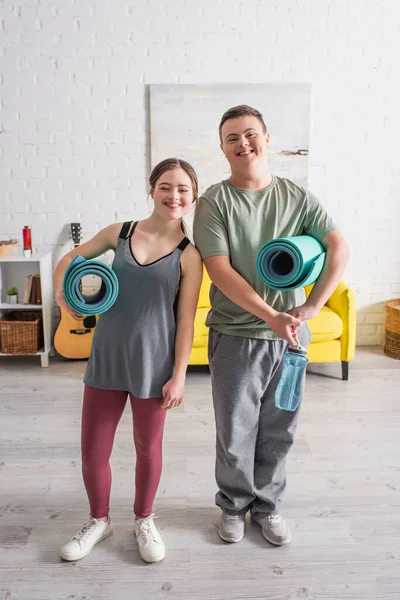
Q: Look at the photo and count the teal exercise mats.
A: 2